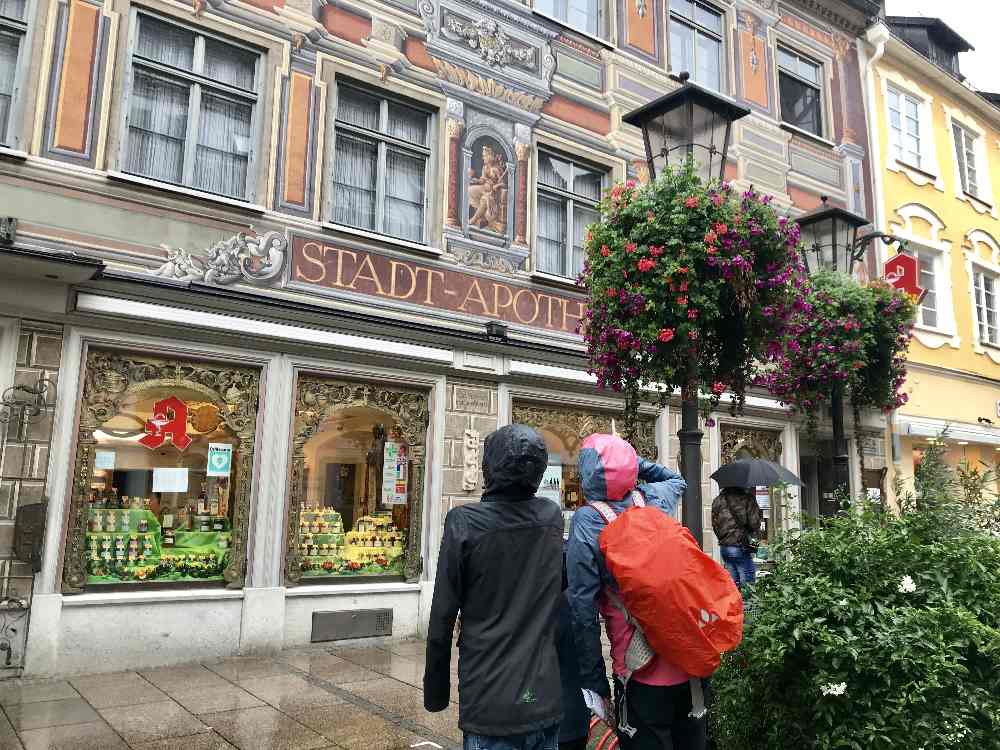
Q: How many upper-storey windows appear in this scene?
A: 11